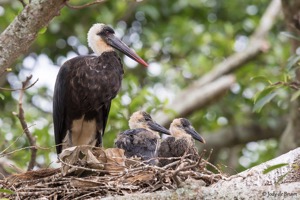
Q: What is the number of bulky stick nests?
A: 1